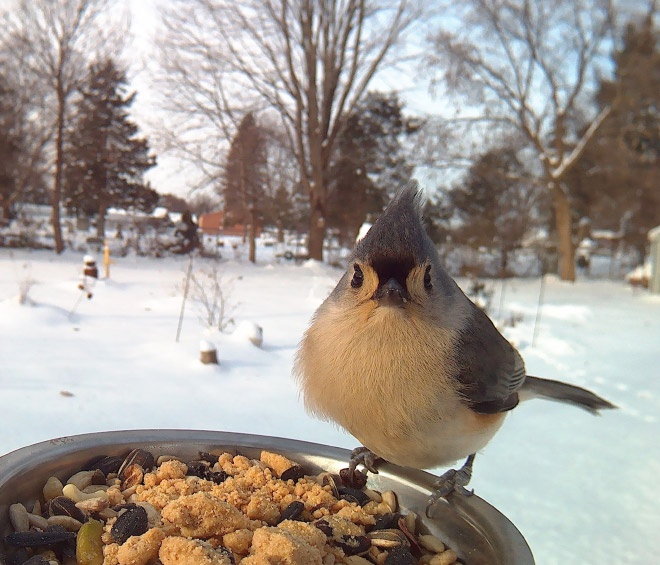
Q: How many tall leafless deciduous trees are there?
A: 3